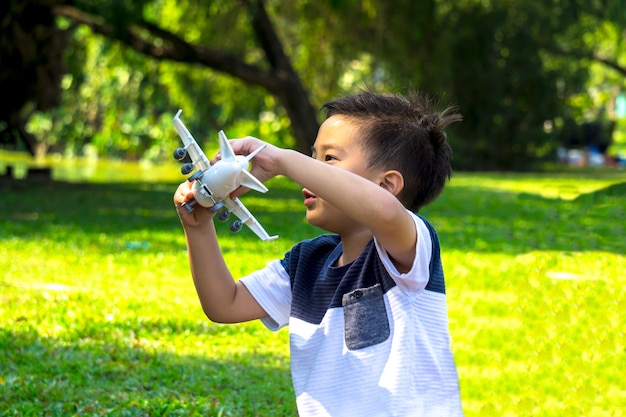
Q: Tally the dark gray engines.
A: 4